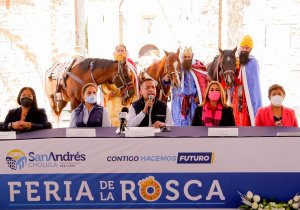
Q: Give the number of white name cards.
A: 5